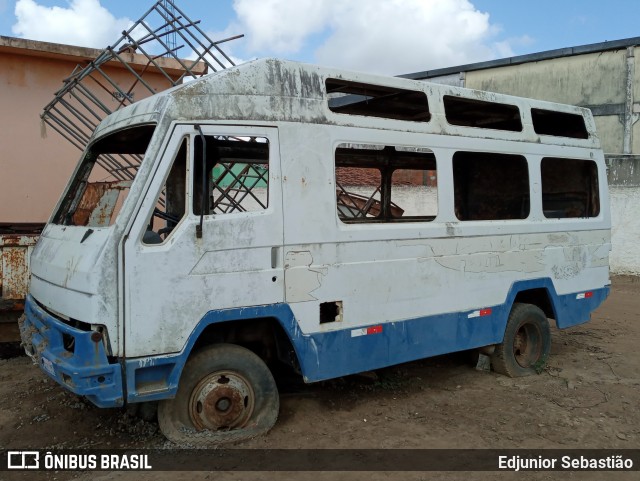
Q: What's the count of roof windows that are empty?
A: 3